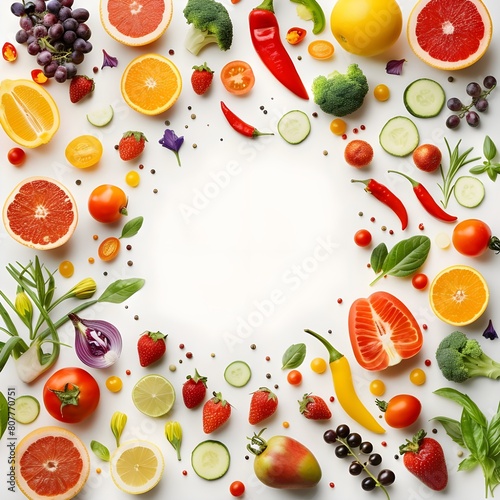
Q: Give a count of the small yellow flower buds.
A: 4